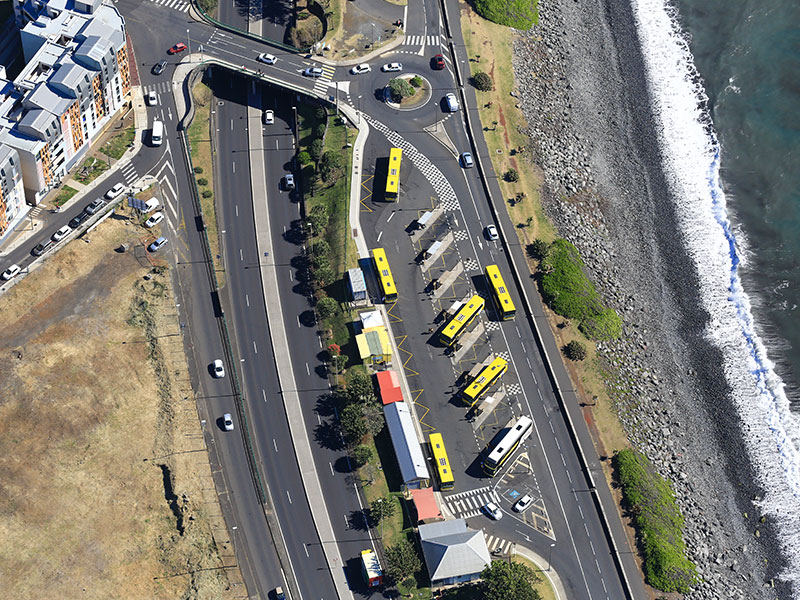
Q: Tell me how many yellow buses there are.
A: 6